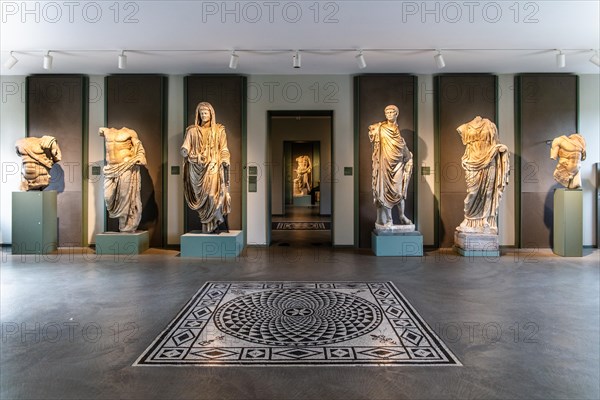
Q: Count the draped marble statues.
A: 4